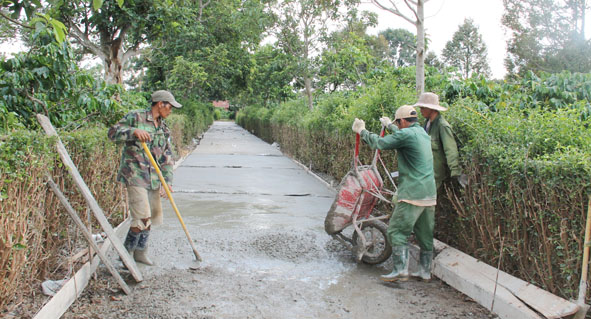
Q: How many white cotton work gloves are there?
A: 2